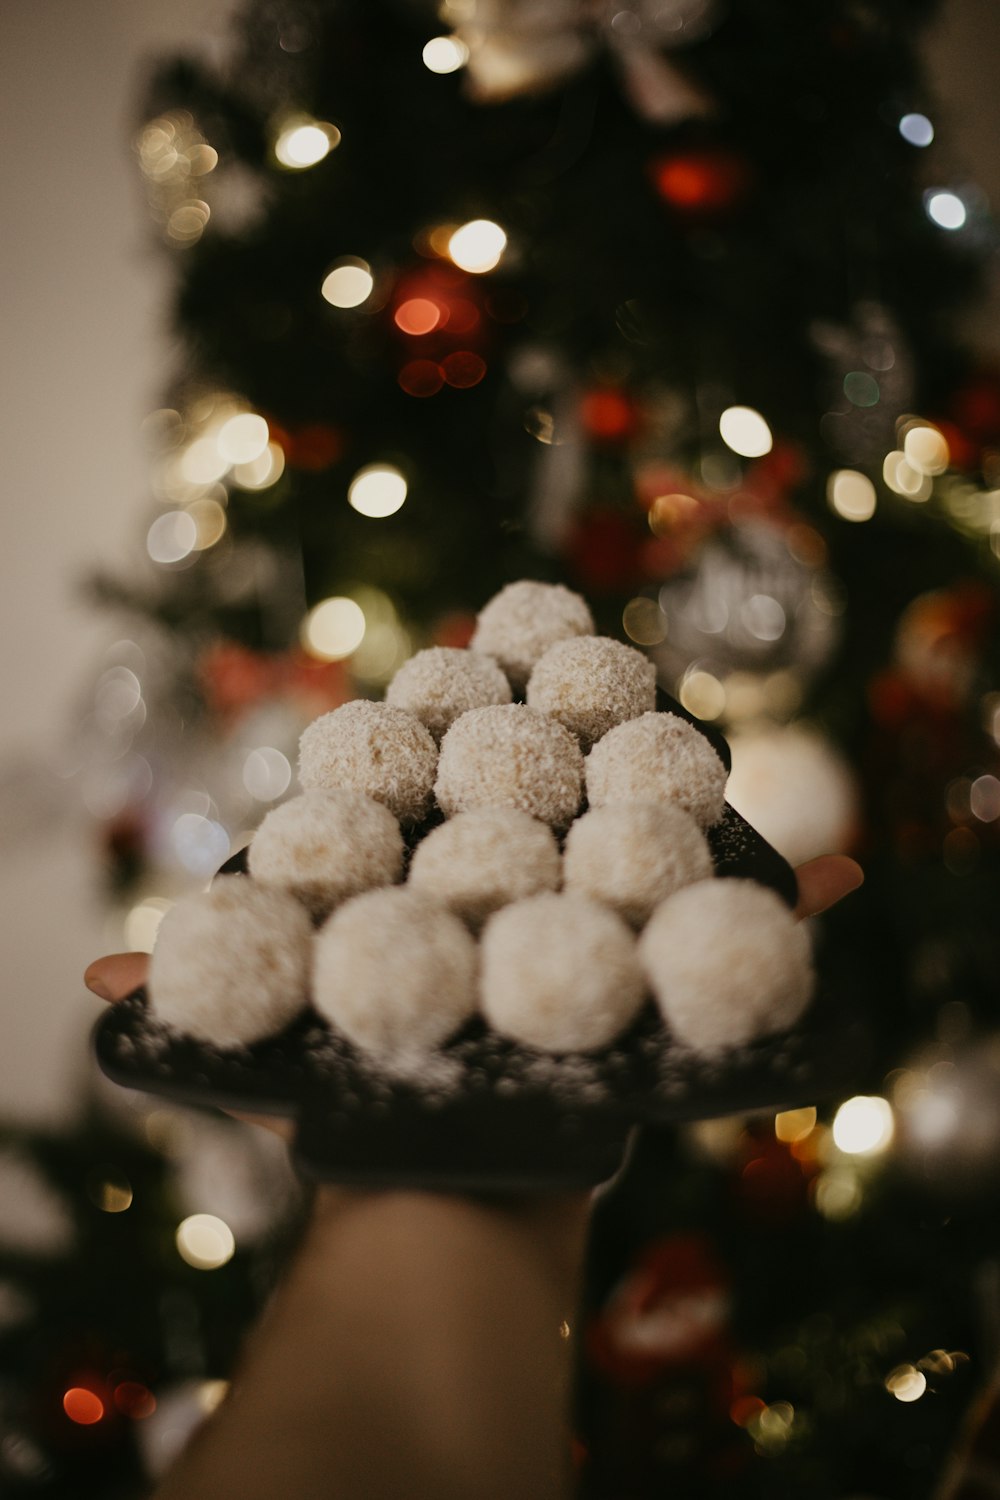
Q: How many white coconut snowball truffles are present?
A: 13